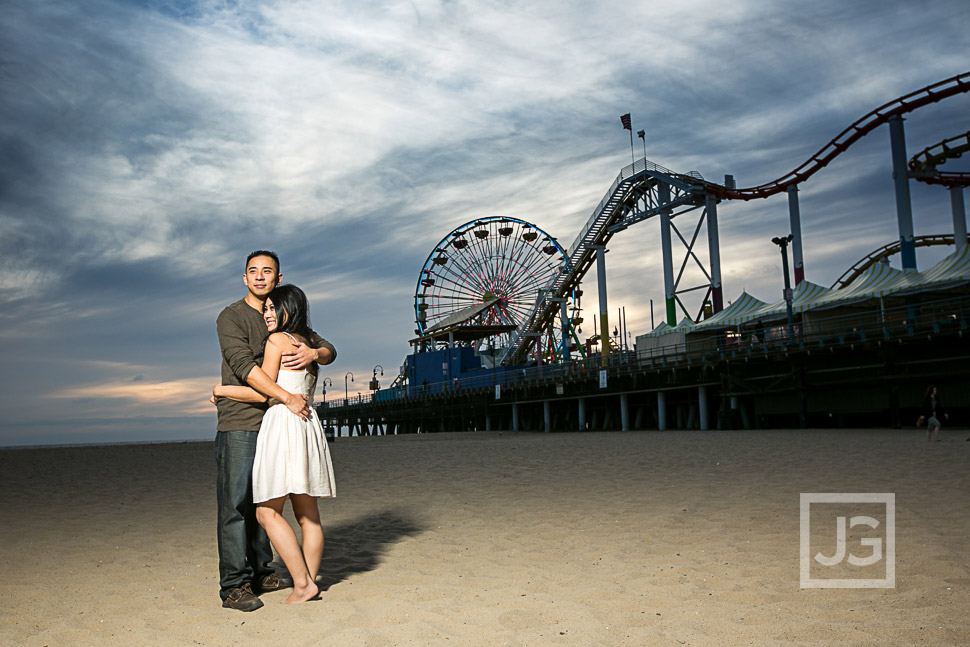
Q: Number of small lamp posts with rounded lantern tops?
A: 3